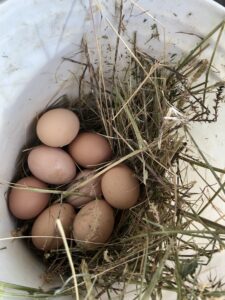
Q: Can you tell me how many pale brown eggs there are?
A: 8